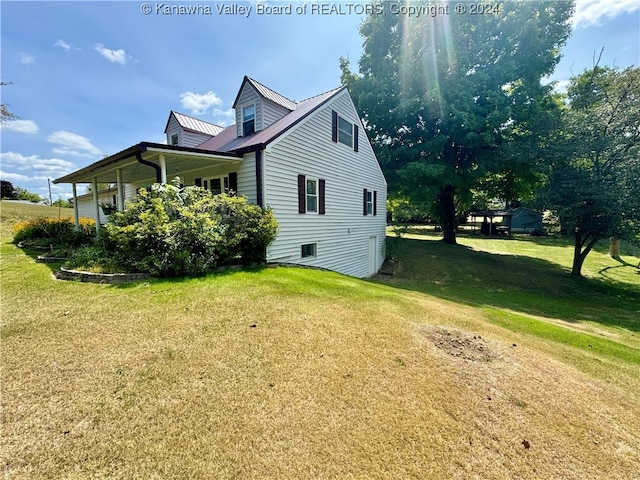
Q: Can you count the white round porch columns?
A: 4